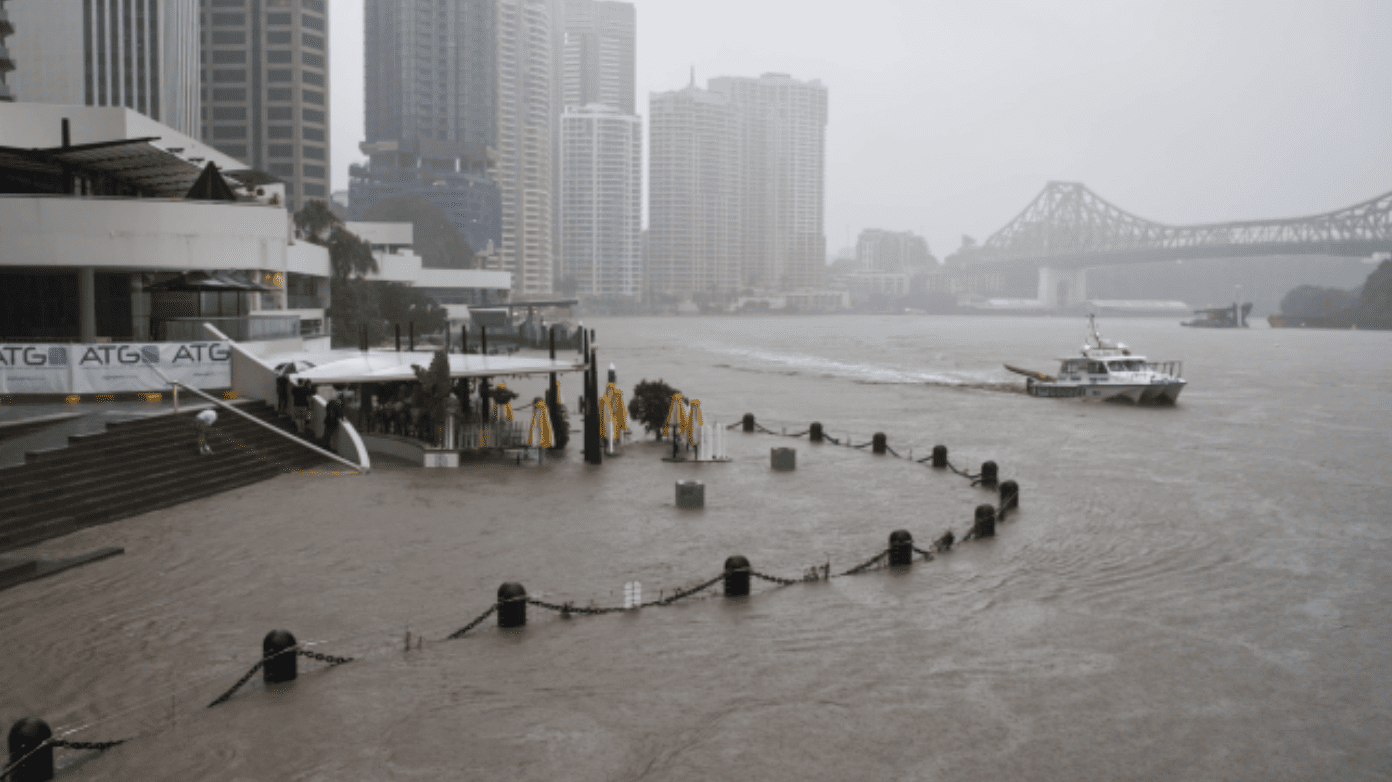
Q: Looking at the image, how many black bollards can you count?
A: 12